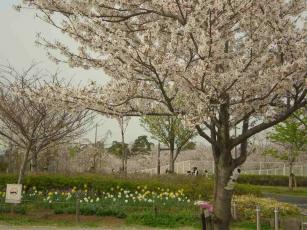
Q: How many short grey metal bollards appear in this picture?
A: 2